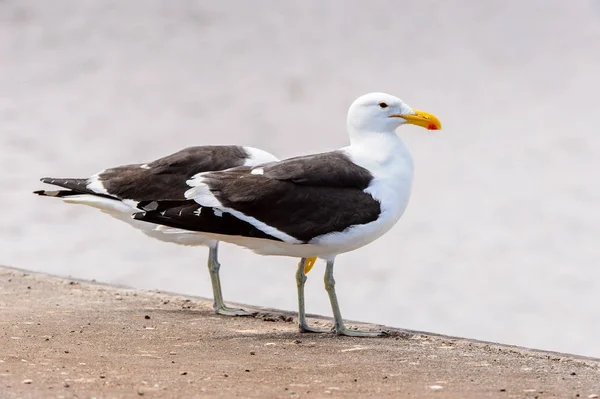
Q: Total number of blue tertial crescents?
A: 0